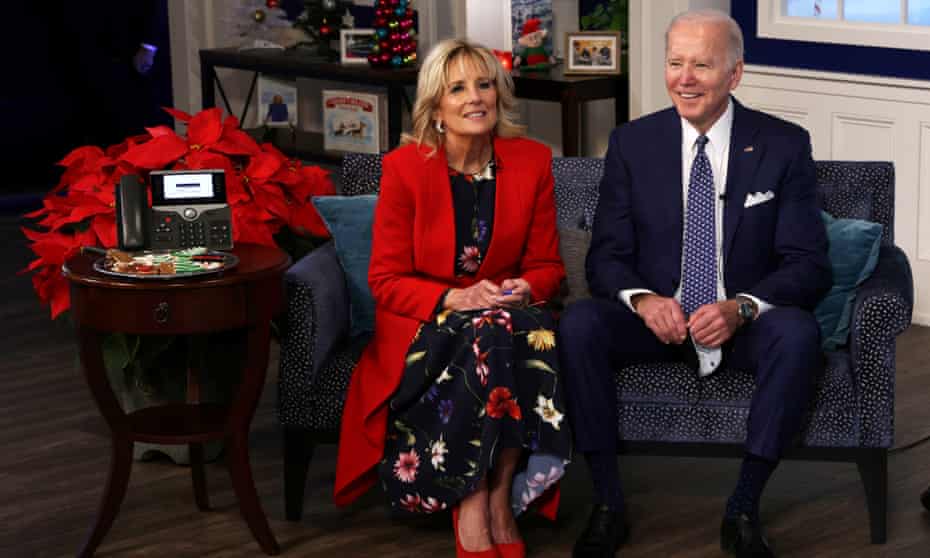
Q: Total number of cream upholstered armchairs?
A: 0